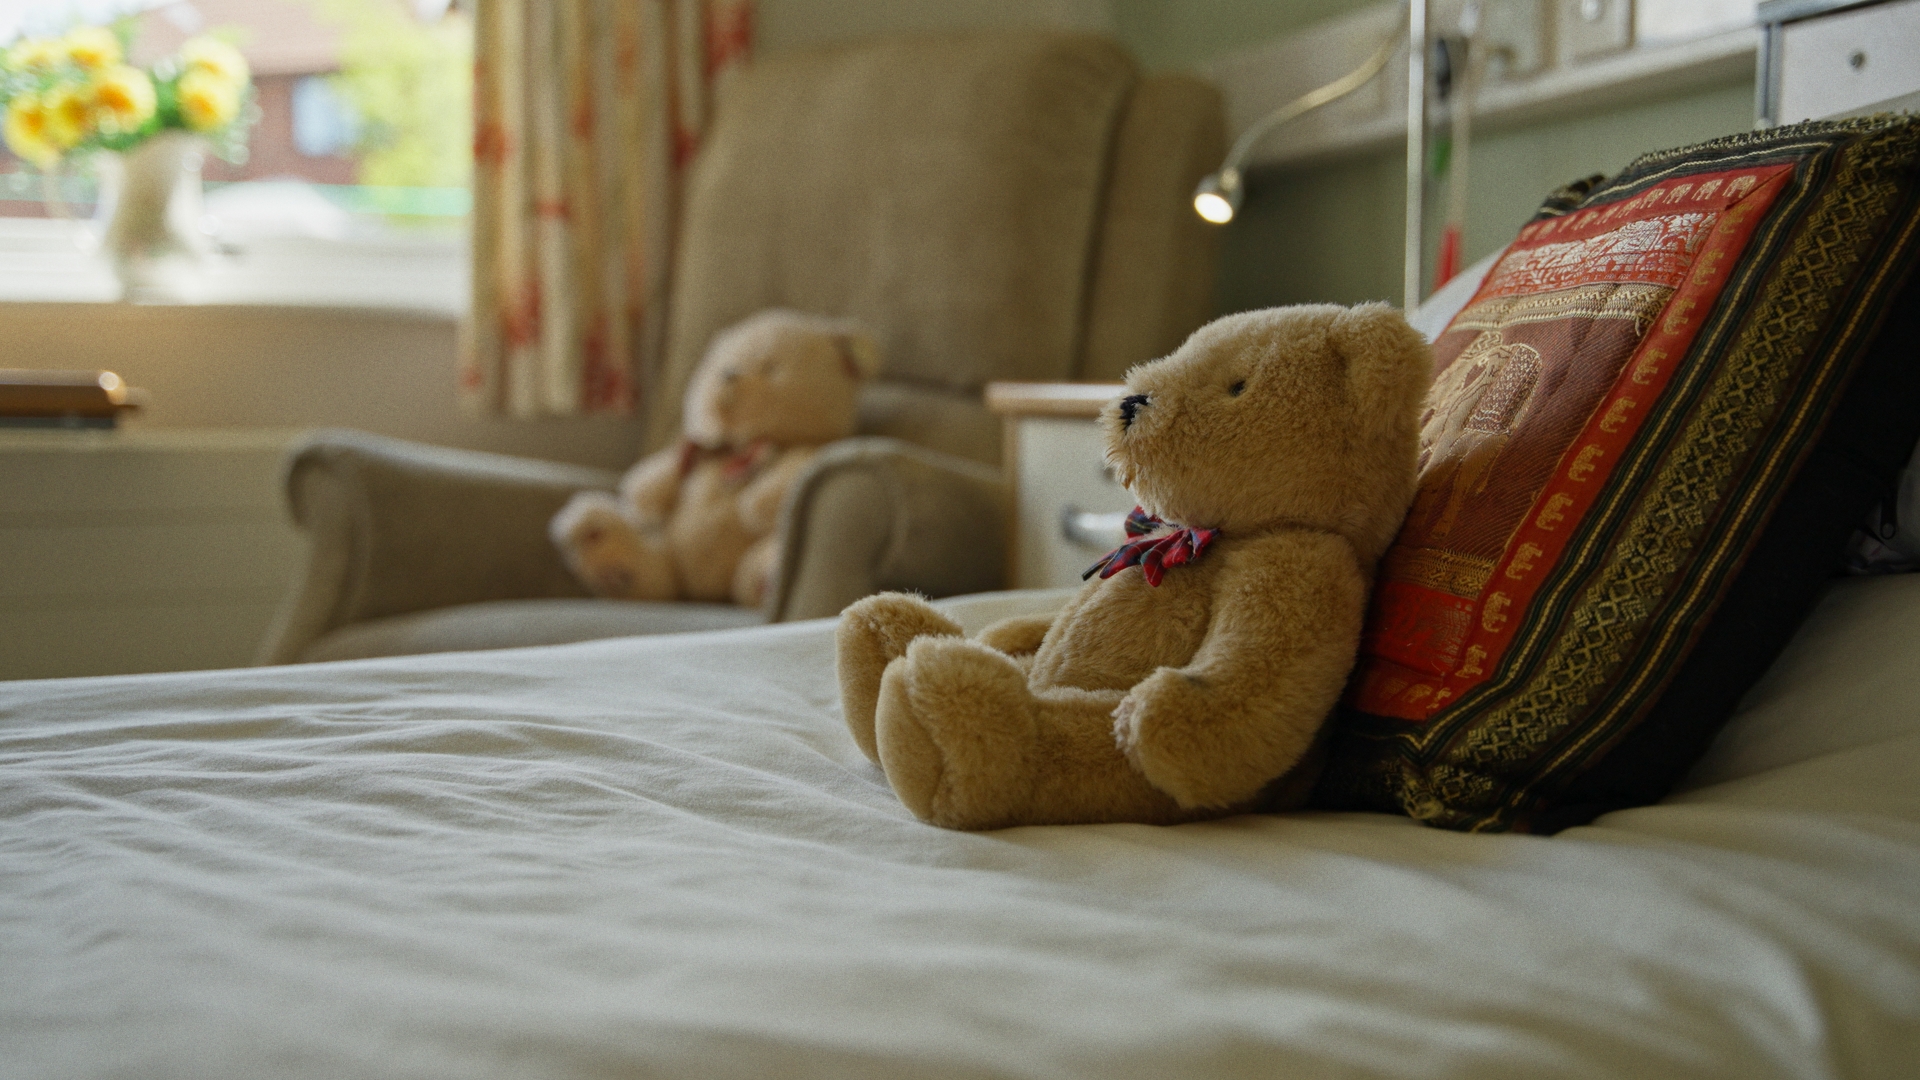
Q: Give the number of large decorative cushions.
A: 1